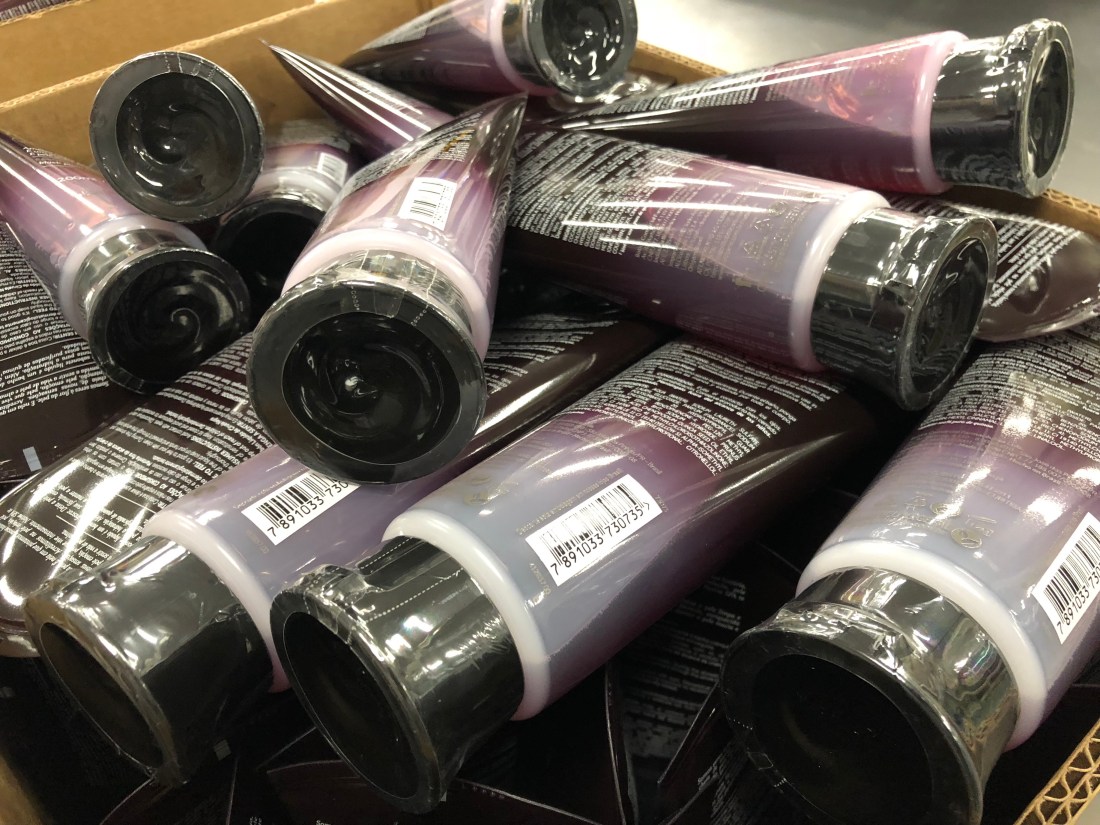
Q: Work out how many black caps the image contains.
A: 10